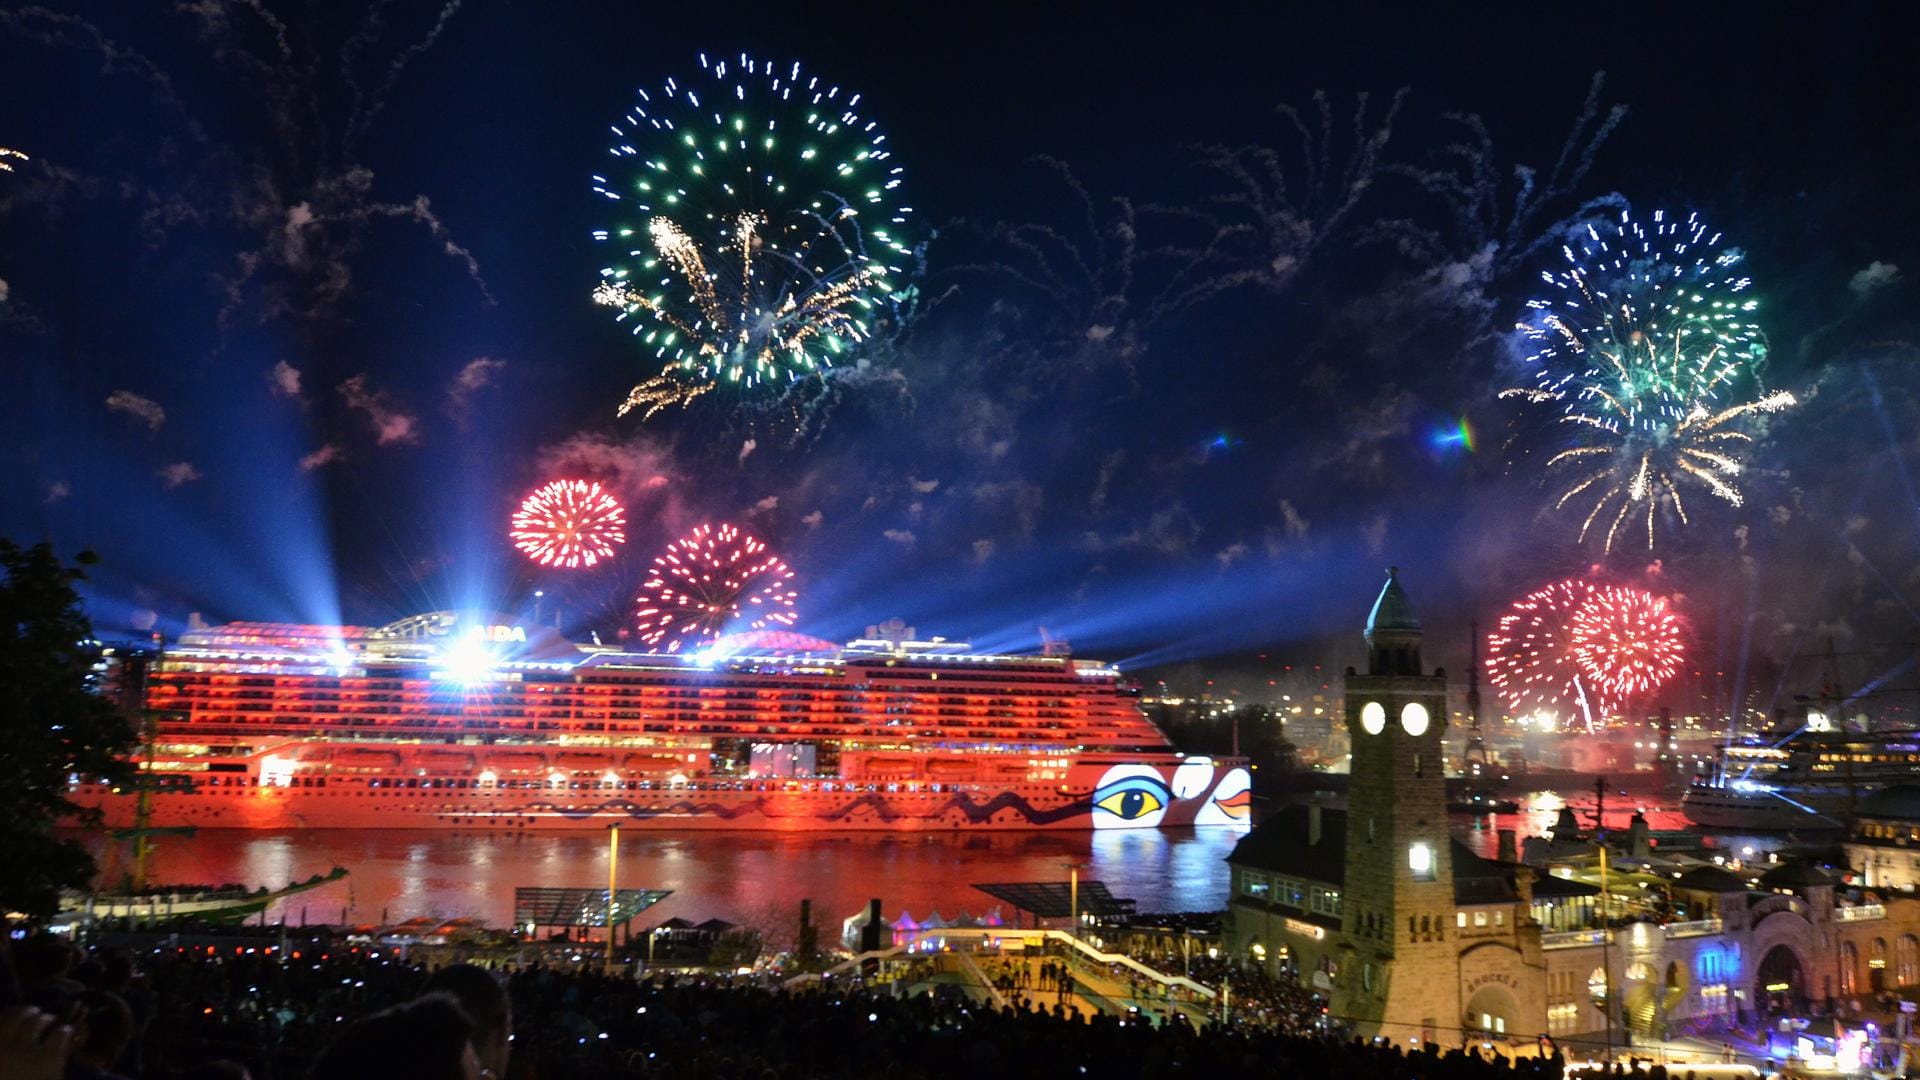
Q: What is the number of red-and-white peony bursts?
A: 4